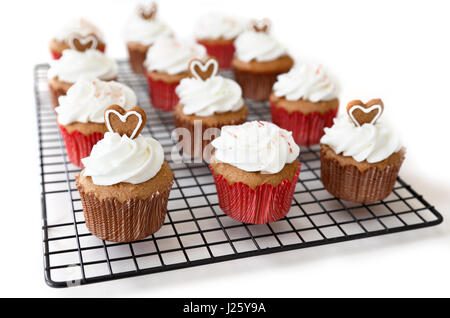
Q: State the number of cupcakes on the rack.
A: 12